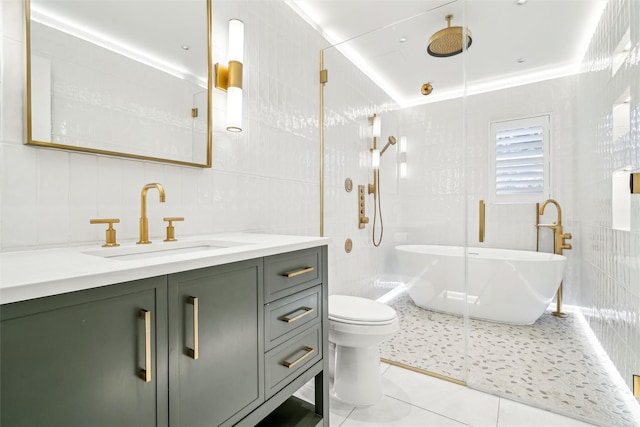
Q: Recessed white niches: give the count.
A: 3